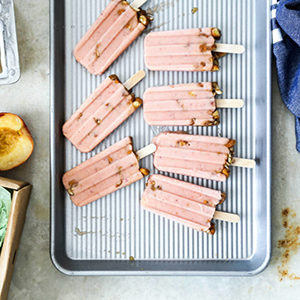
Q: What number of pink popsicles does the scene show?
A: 7